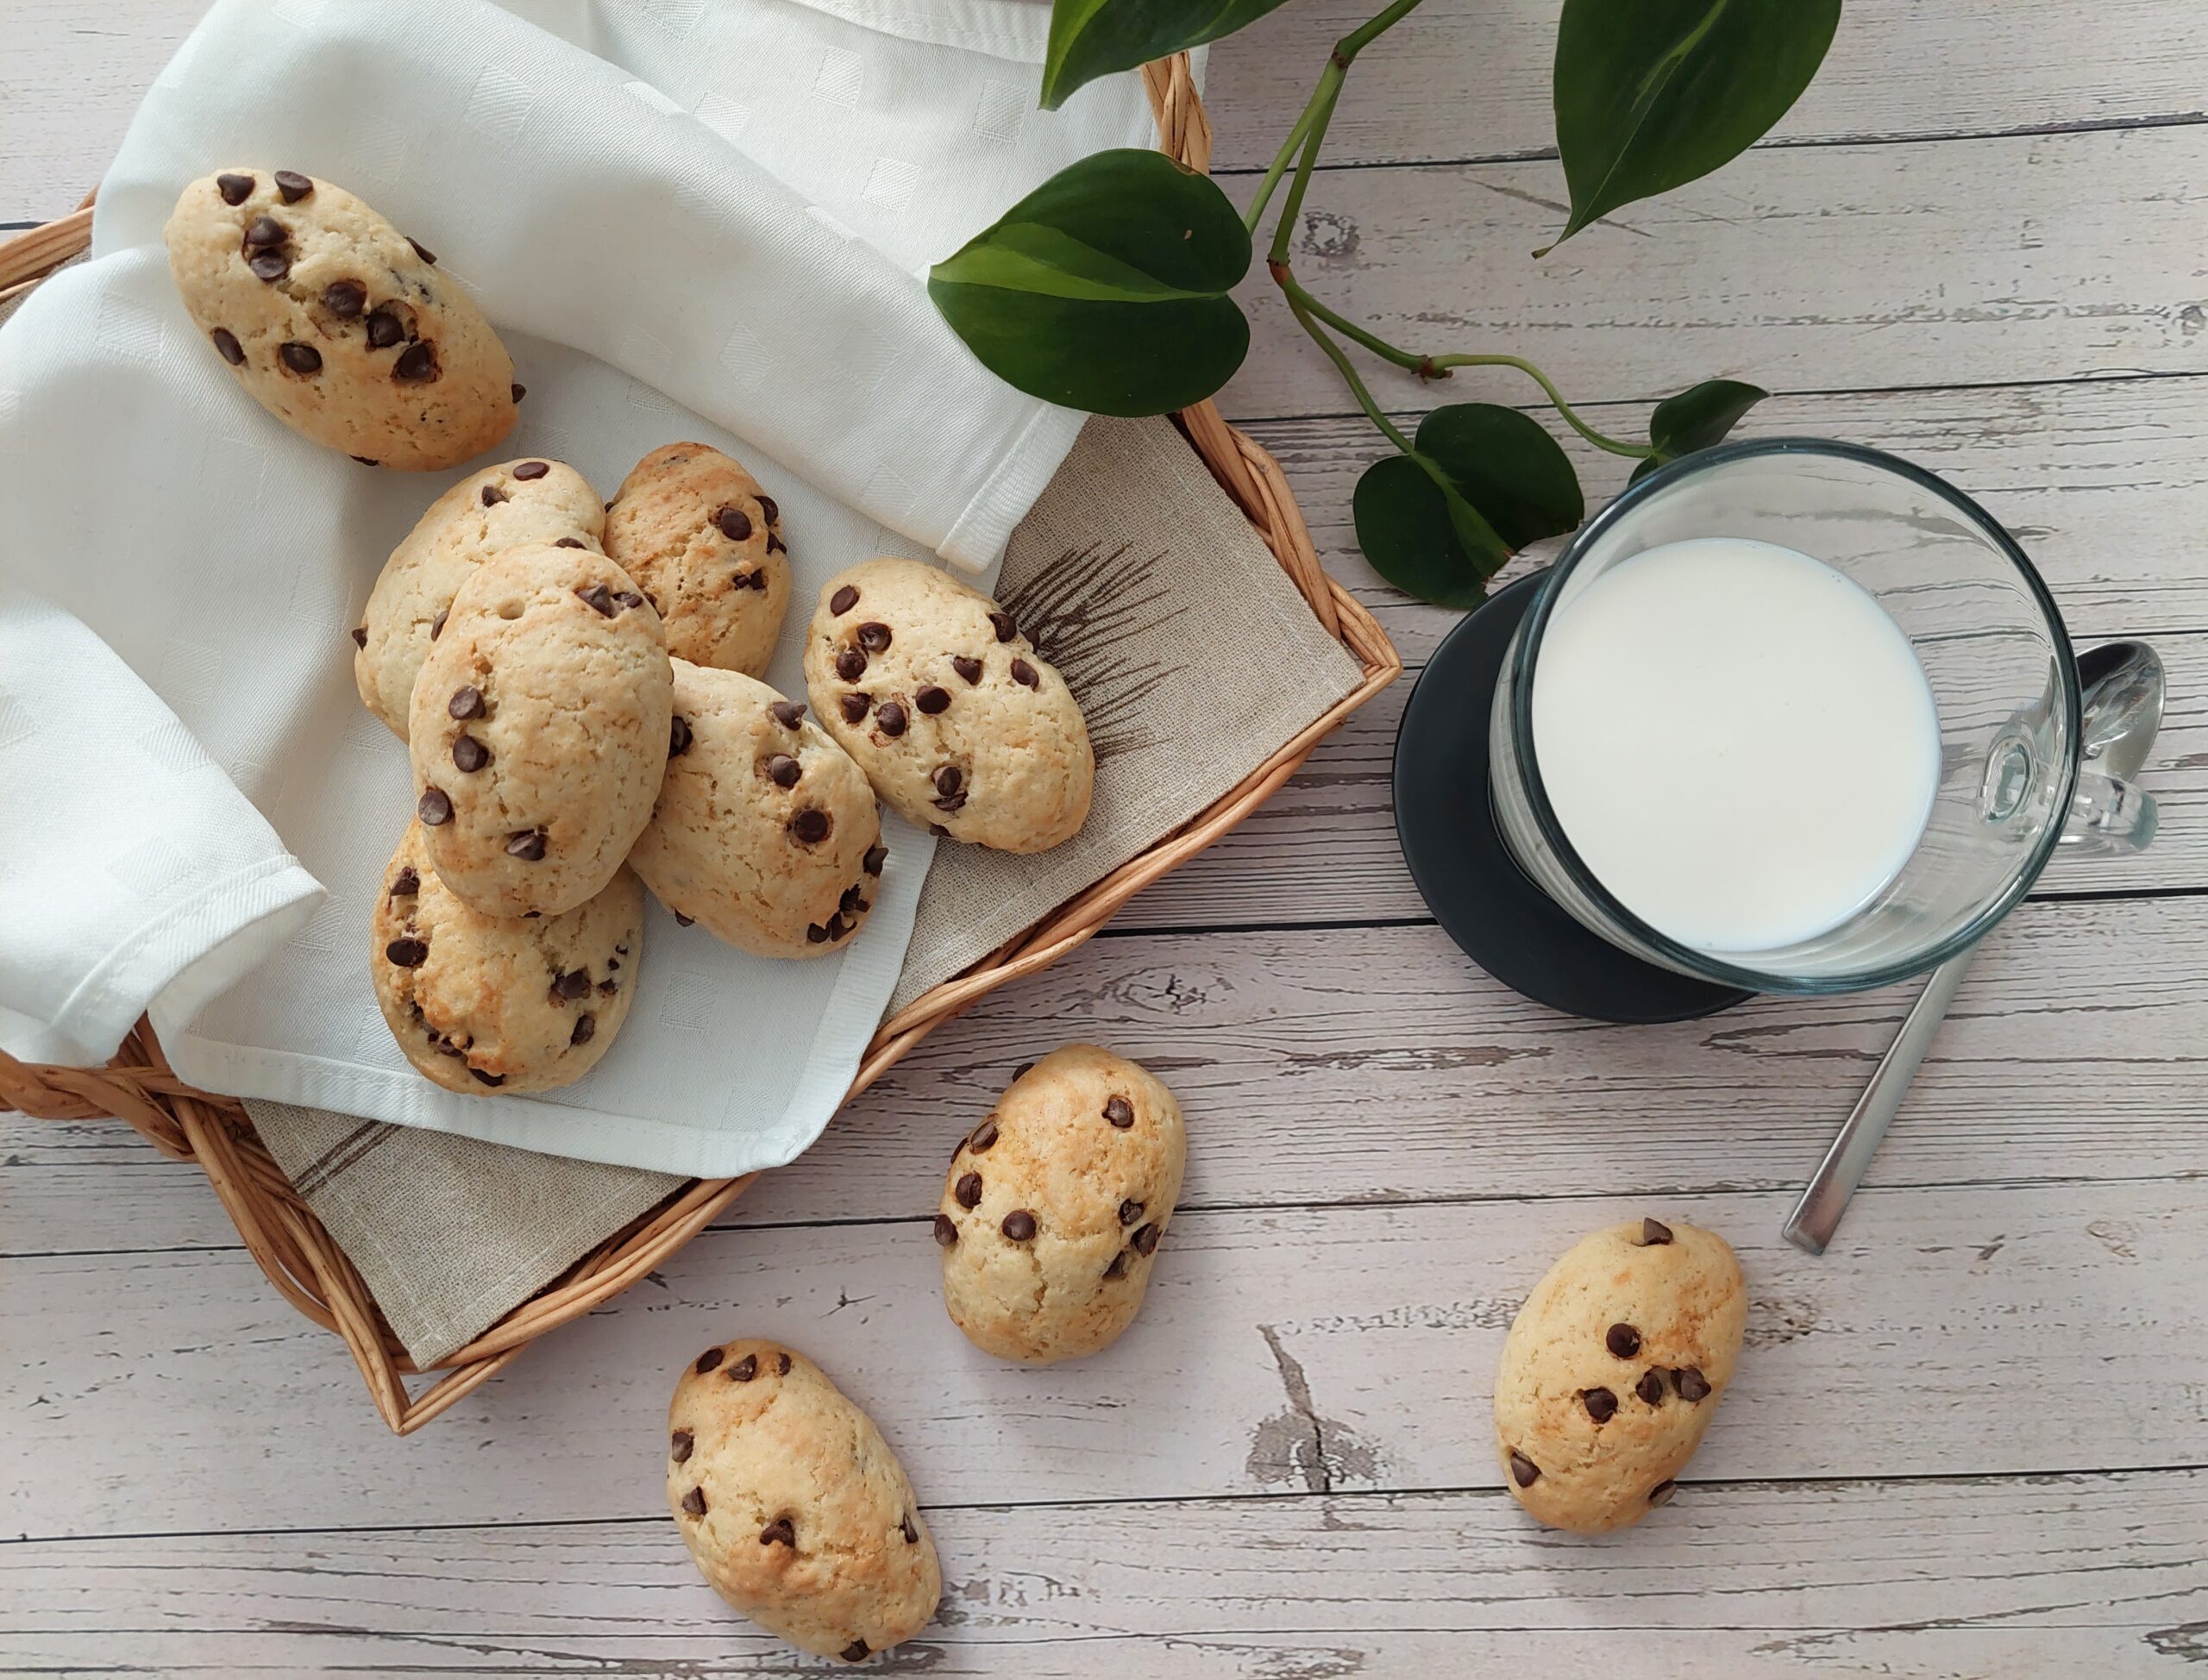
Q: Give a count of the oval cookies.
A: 10